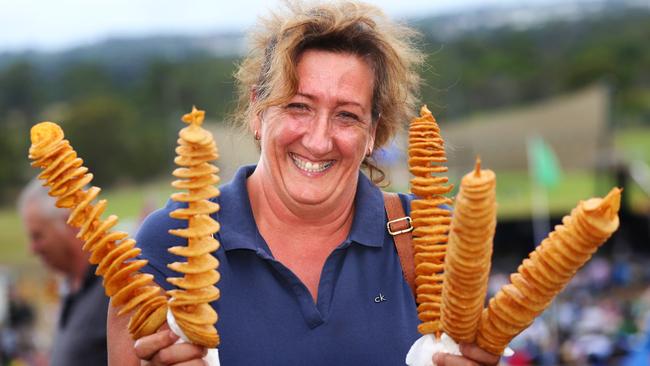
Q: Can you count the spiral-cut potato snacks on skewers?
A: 5